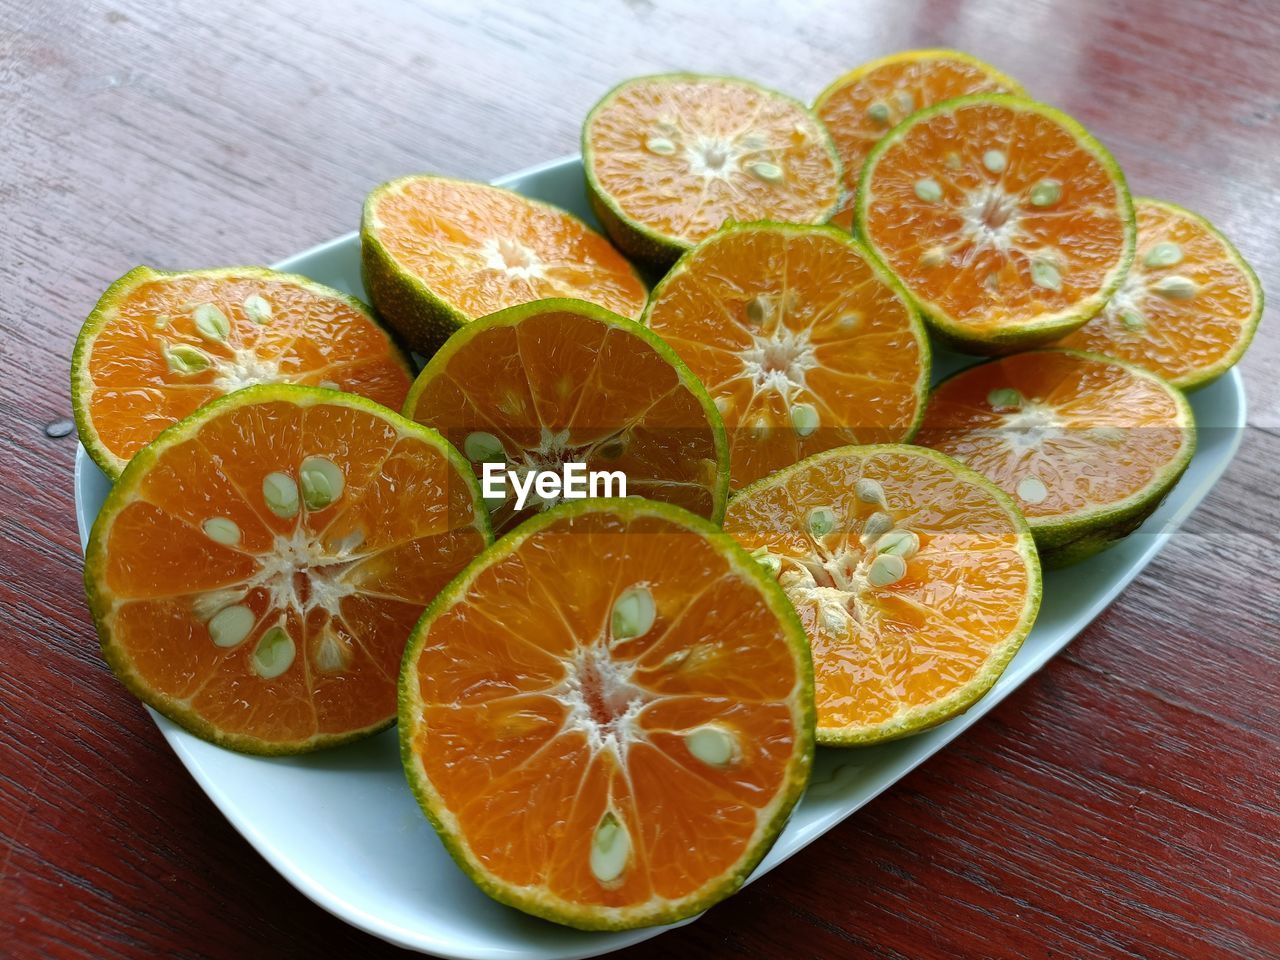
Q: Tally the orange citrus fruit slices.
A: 12